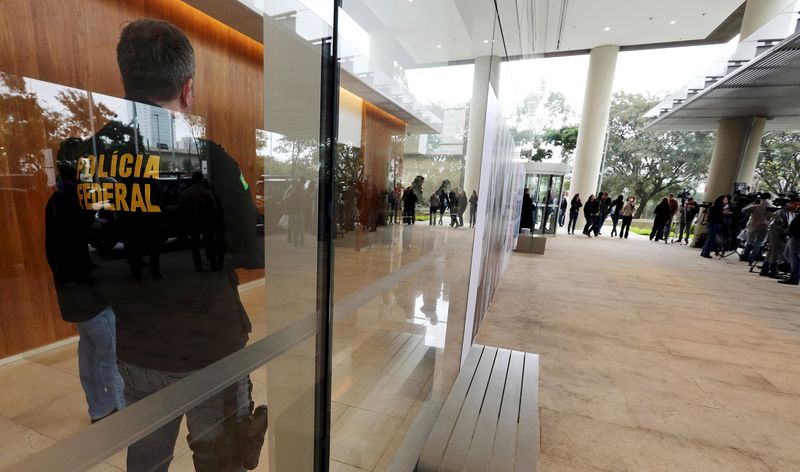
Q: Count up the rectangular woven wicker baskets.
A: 0